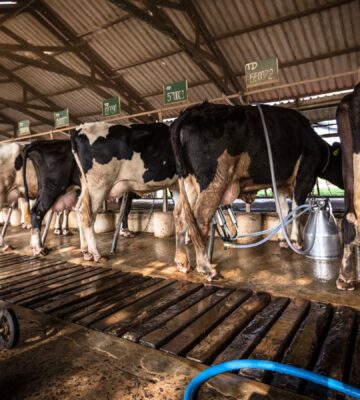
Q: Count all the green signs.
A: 5